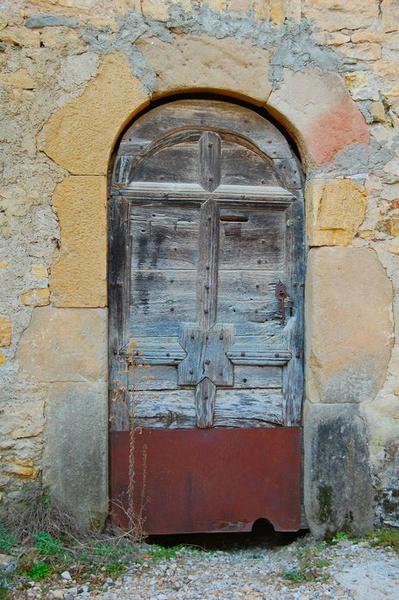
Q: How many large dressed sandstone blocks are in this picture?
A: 9